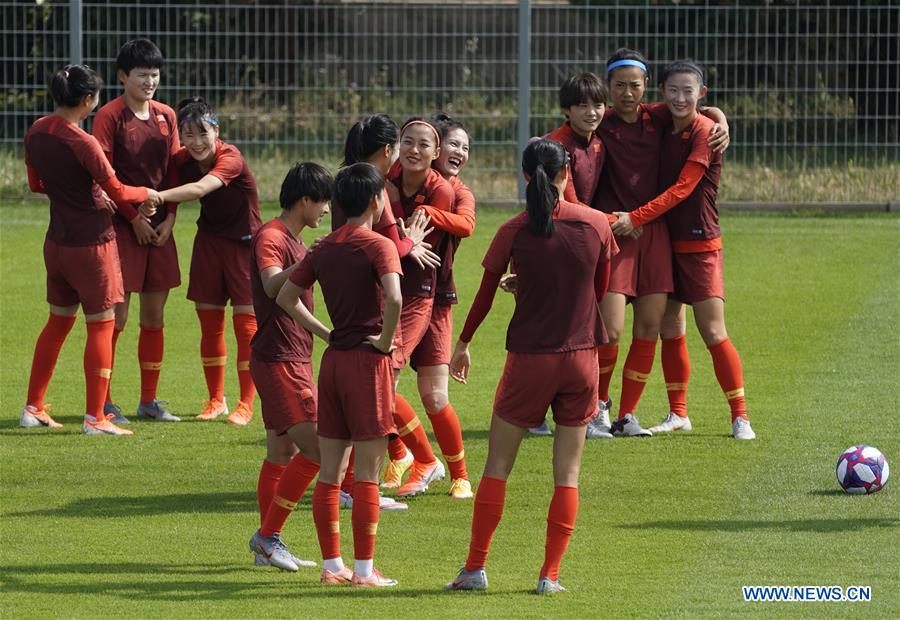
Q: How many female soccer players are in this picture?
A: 12